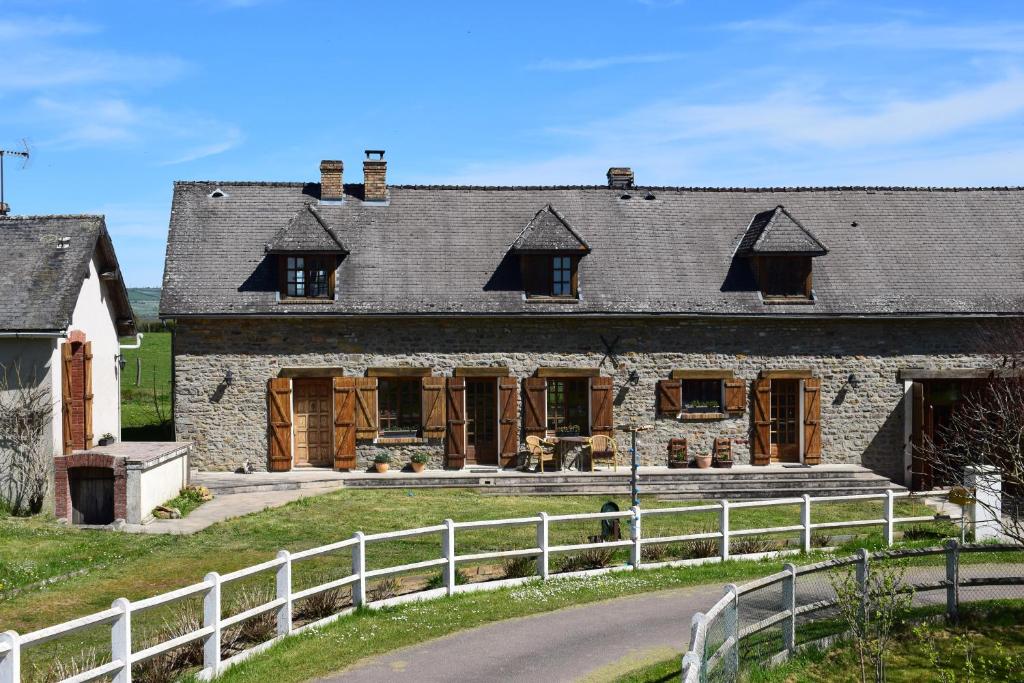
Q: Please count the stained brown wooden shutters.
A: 14